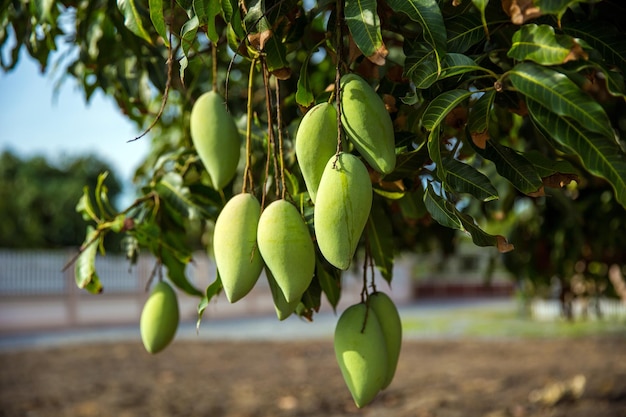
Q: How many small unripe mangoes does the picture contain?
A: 10